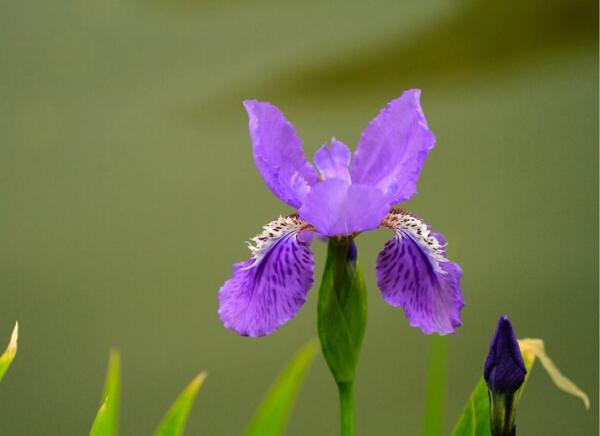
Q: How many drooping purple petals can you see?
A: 2